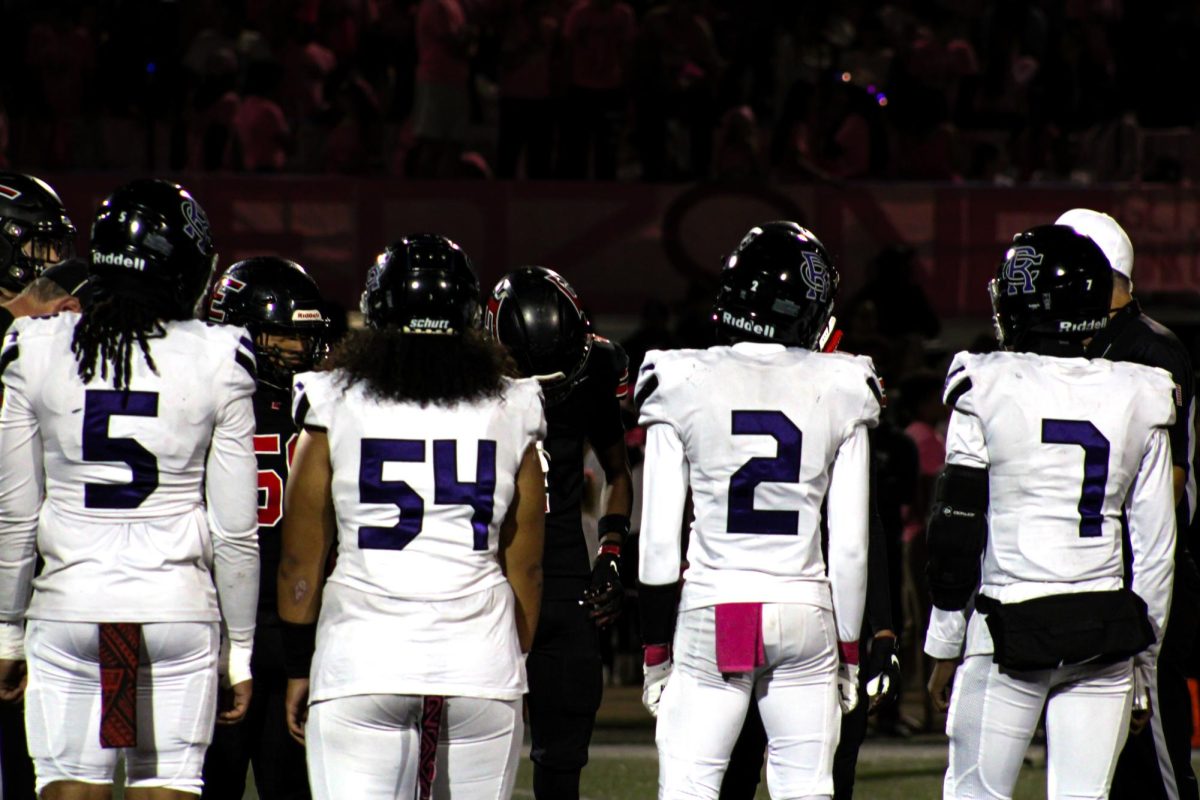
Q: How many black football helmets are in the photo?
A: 7